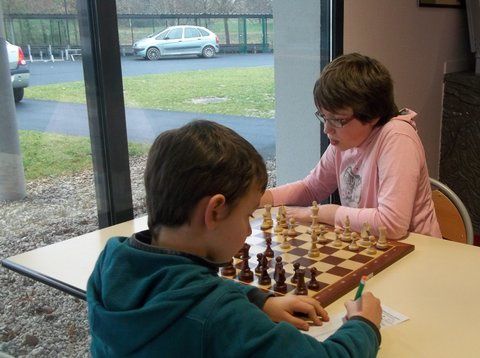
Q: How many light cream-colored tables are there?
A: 1